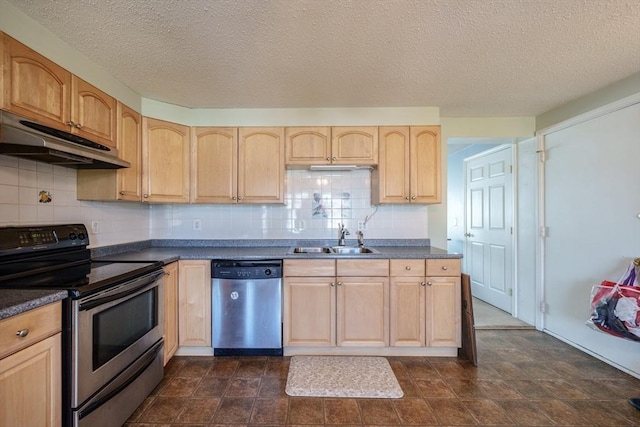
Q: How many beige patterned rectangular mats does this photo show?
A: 1